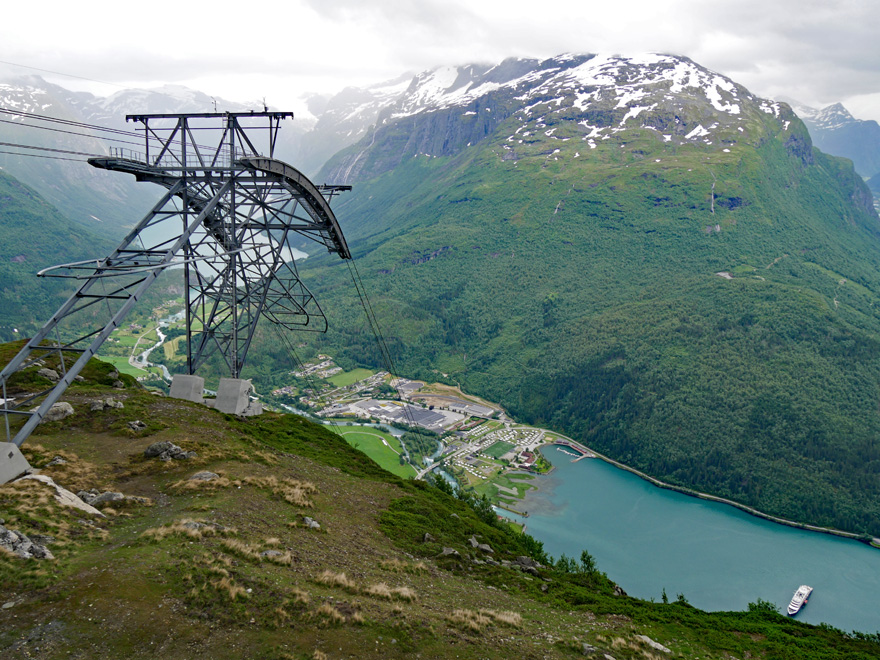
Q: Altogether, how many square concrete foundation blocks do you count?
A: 3